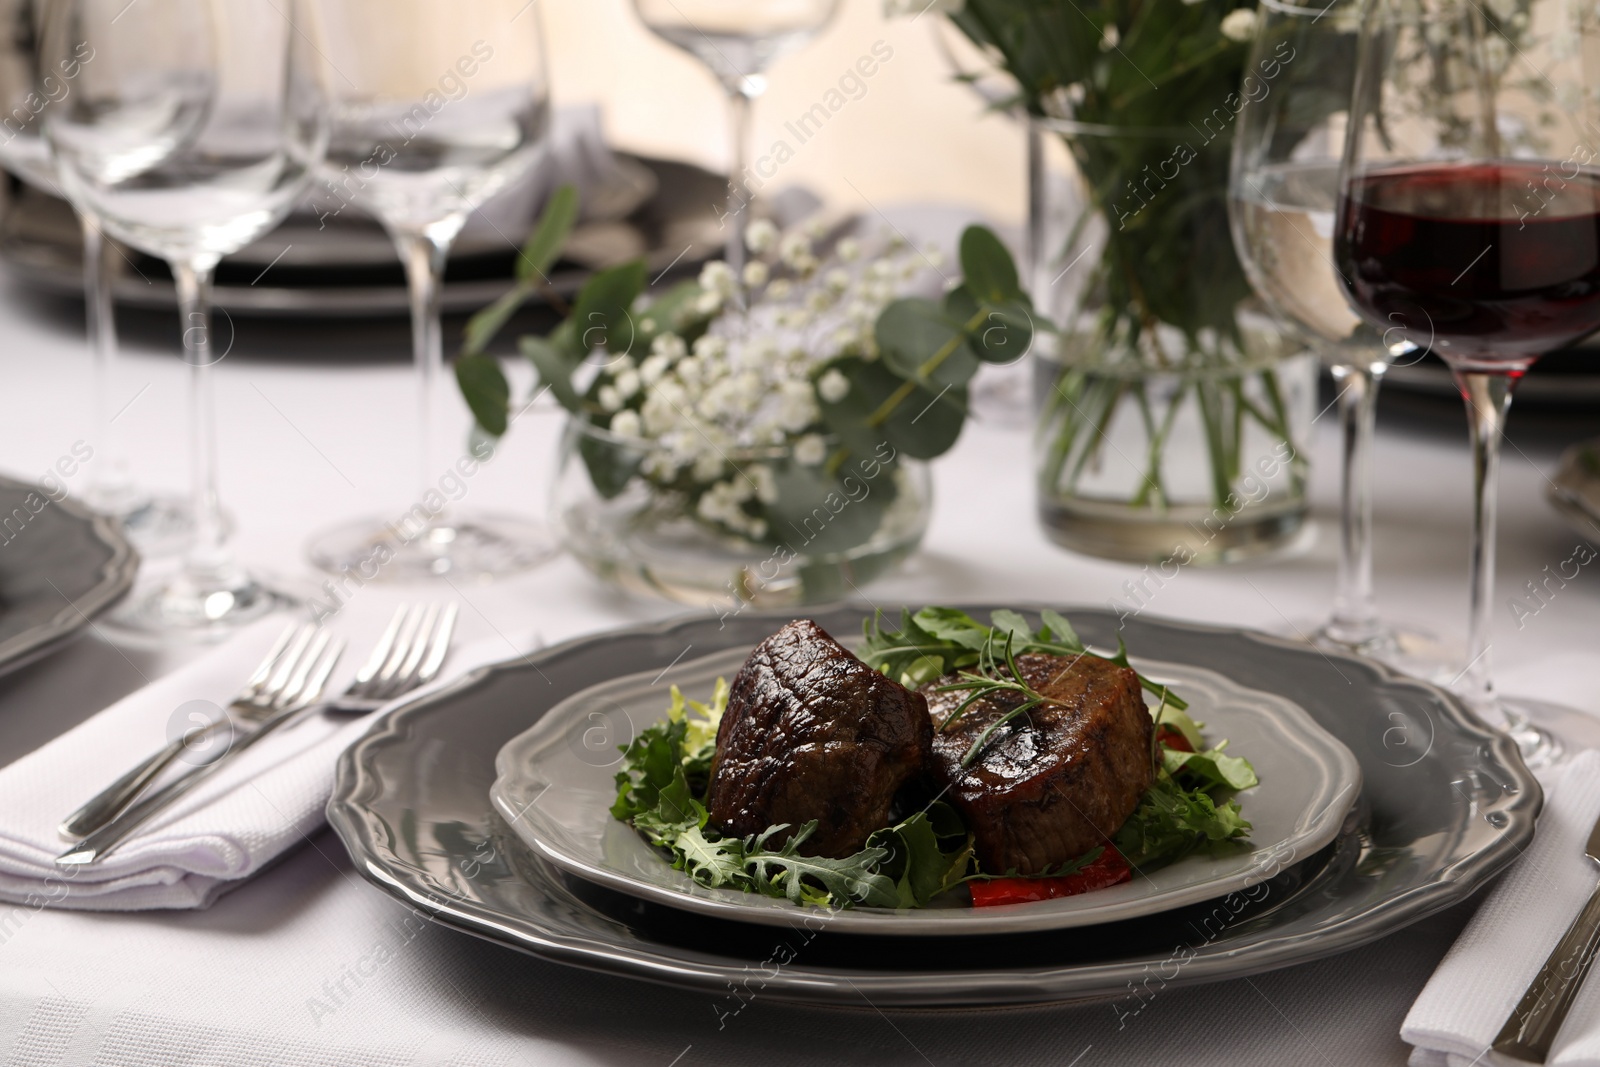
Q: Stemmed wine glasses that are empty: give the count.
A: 4